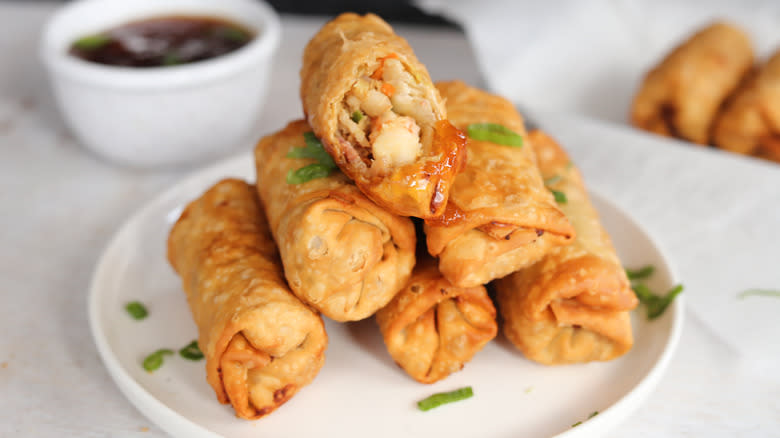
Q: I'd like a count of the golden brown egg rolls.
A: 8